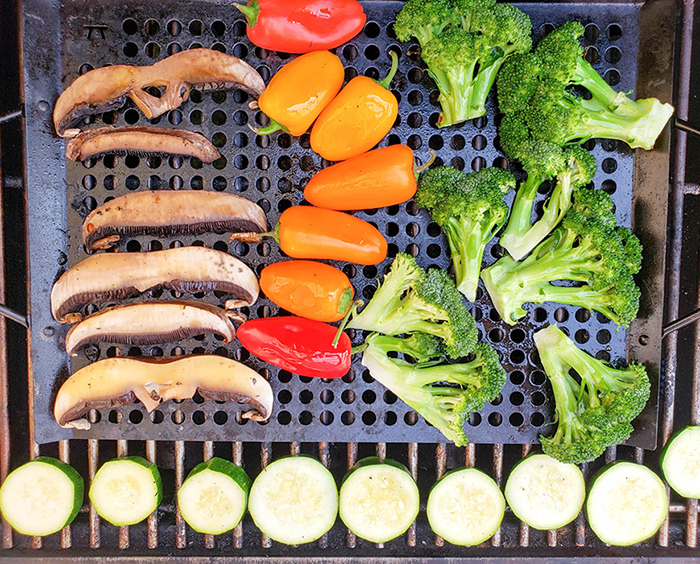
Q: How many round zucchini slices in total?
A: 9